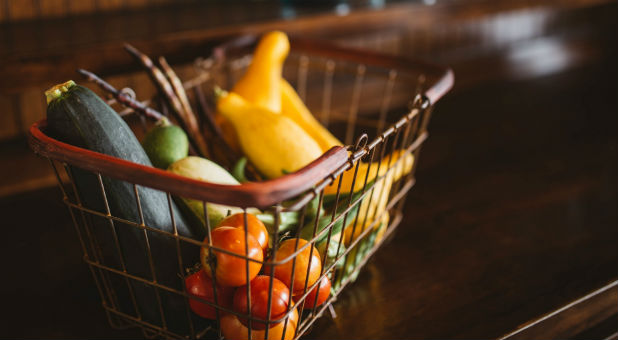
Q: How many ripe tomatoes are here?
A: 7